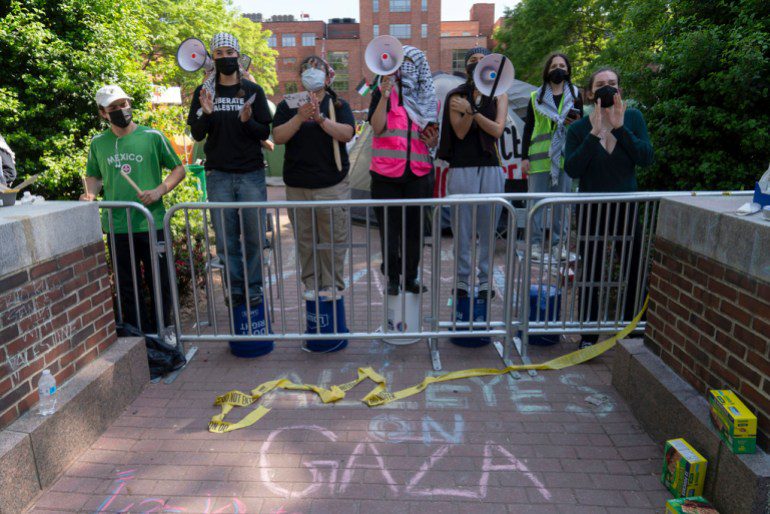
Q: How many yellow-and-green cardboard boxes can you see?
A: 3